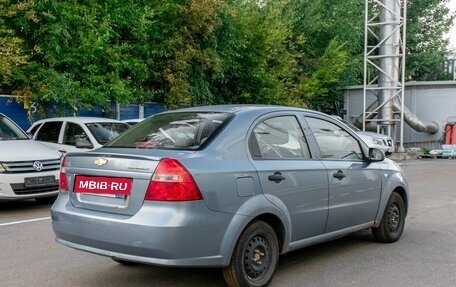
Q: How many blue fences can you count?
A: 1